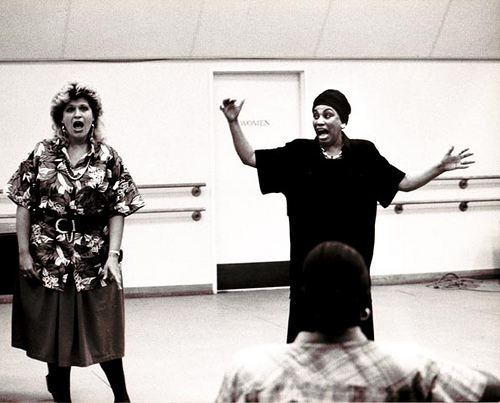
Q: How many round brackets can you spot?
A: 5